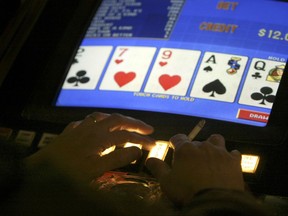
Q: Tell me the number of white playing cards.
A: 5